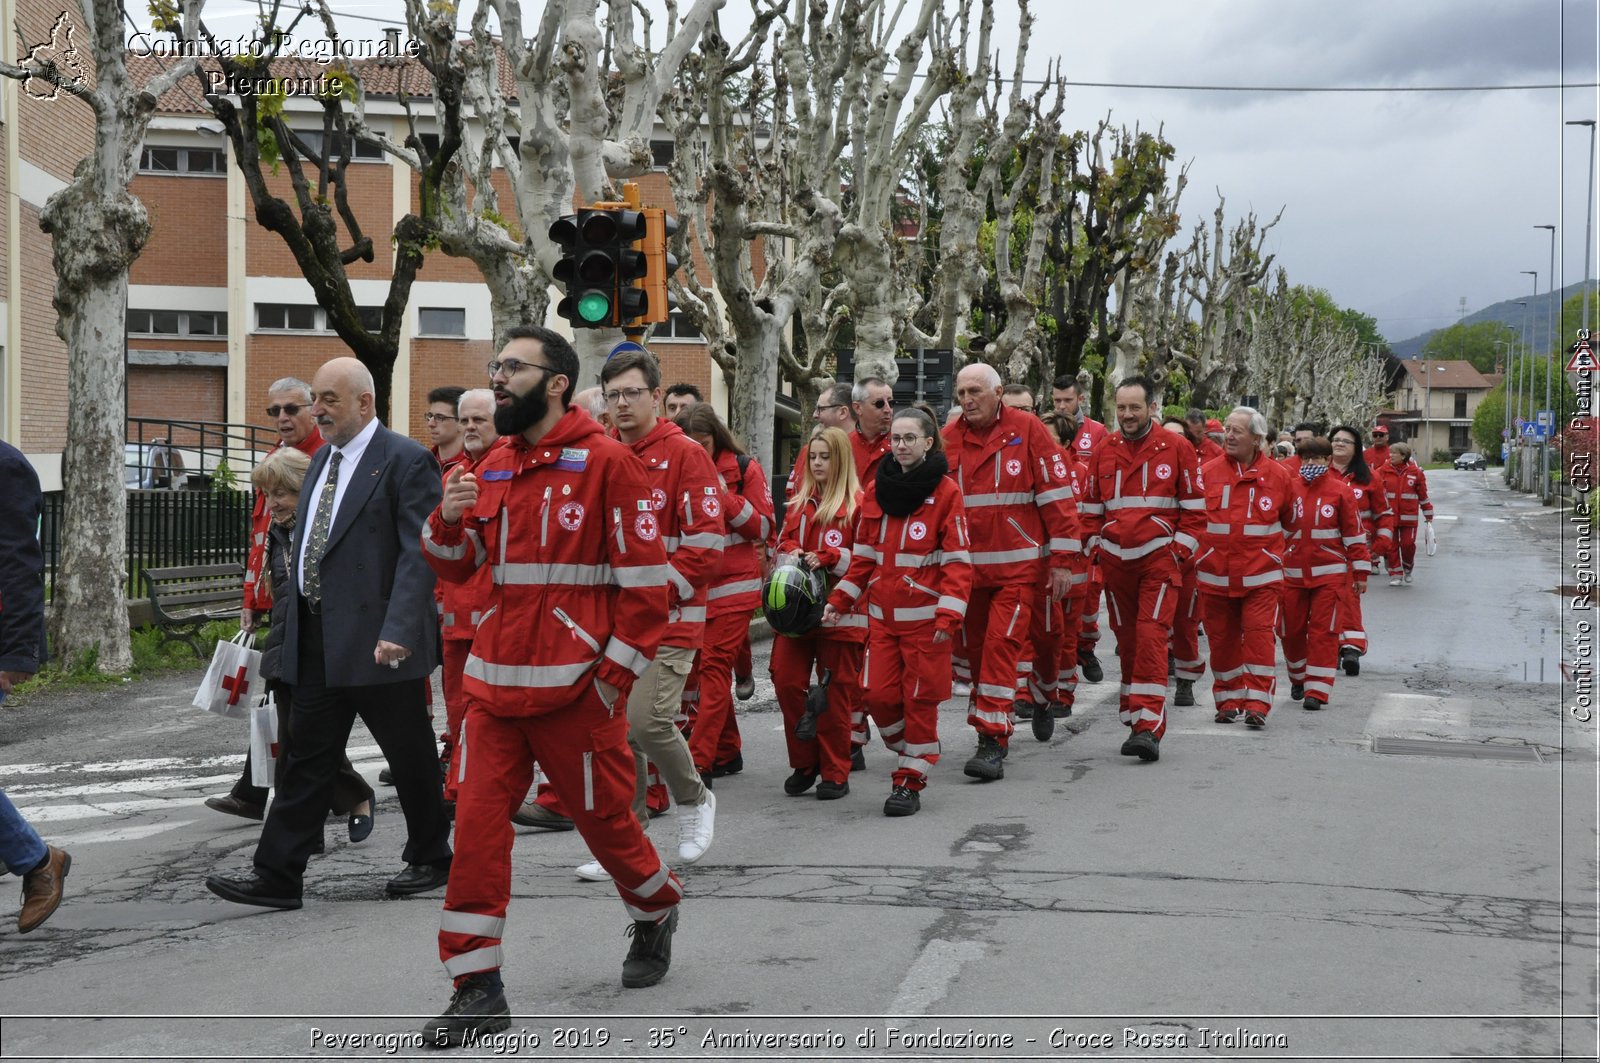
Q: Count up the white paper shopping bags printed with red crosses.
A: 2